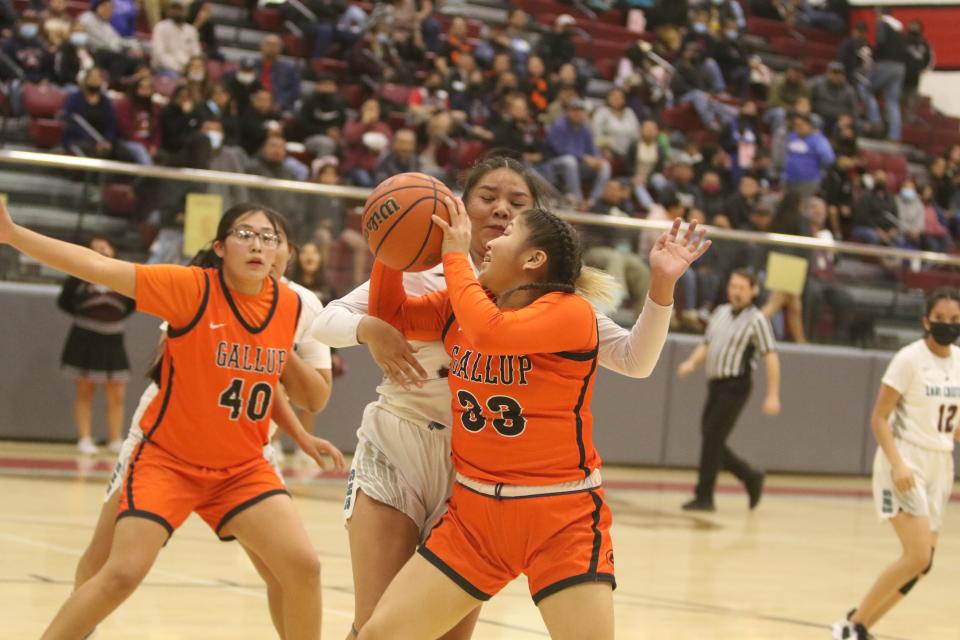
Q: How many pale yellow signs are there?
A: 2